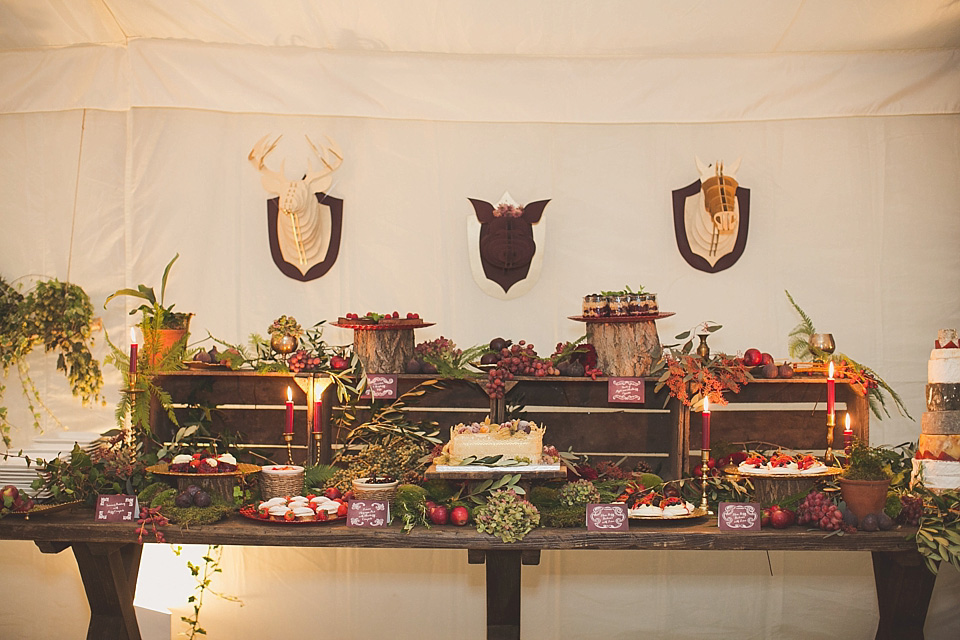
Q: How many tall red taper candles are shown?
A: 6